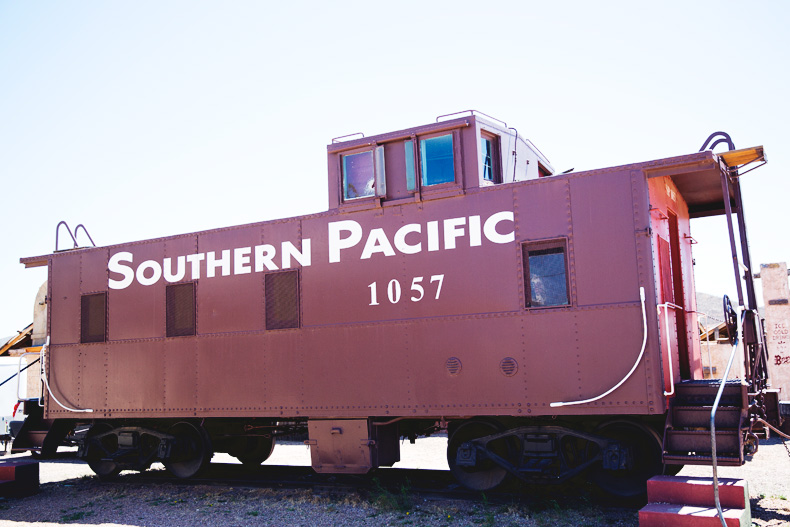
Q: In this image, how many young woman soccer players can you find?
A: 0